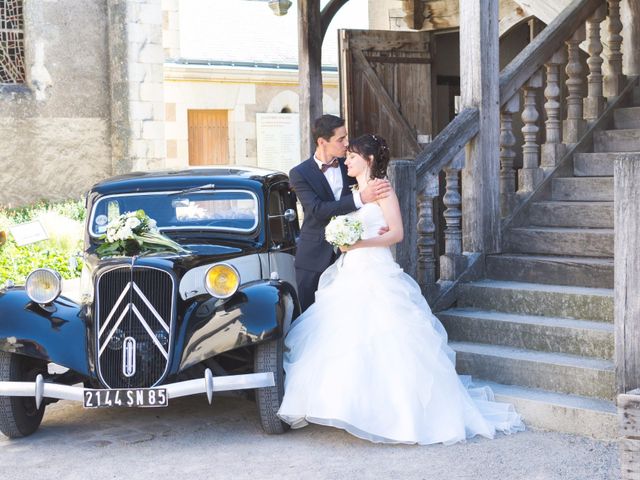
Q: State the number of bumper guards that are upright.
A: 2